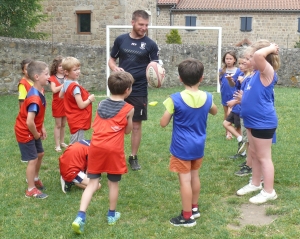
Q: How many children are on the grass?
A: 11